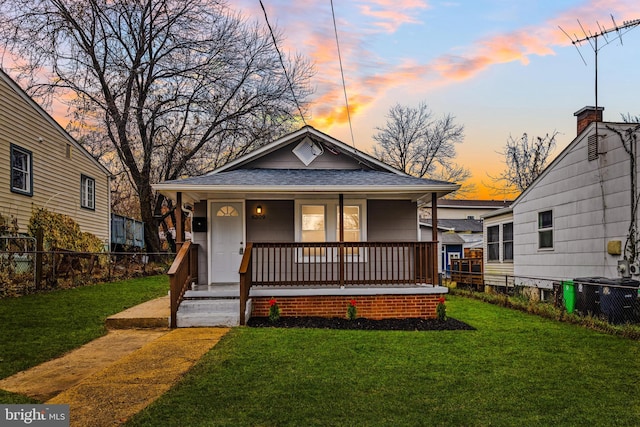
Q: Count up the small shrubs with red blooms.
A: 3